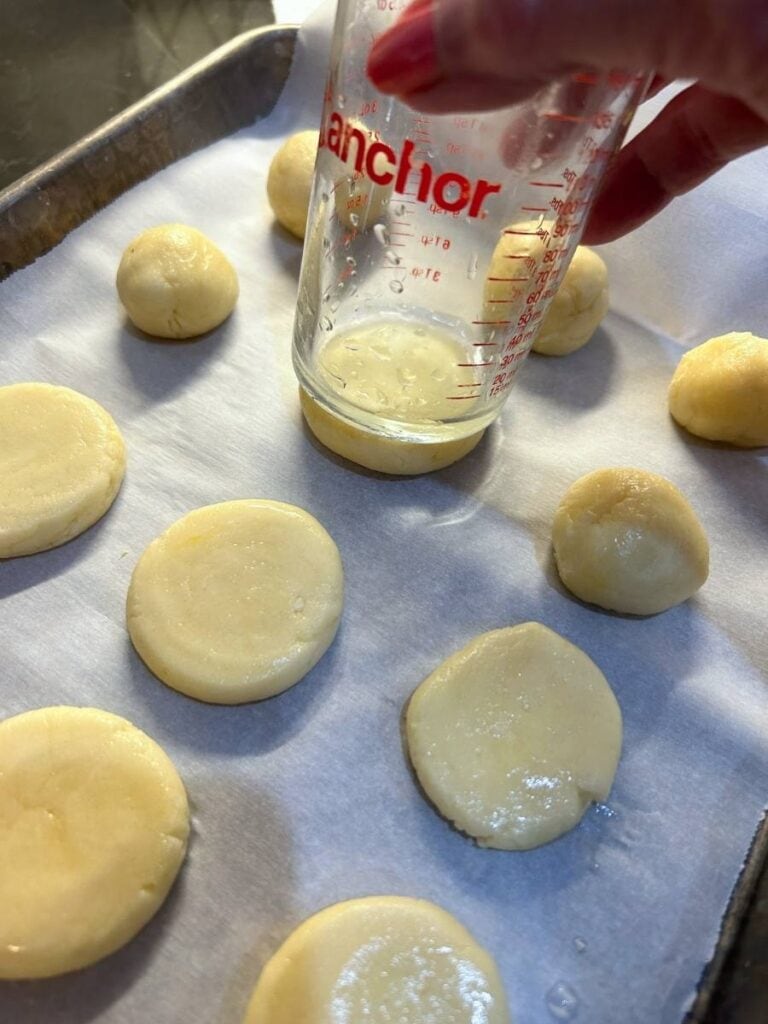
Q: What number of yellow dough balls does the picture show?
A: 5